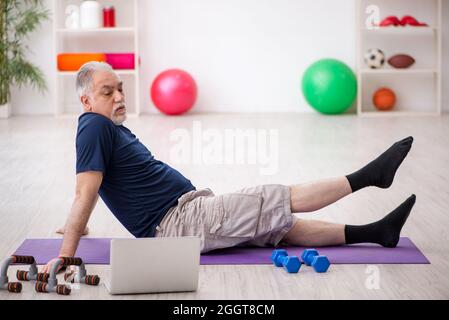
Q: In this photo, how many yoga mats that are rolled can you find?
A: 2